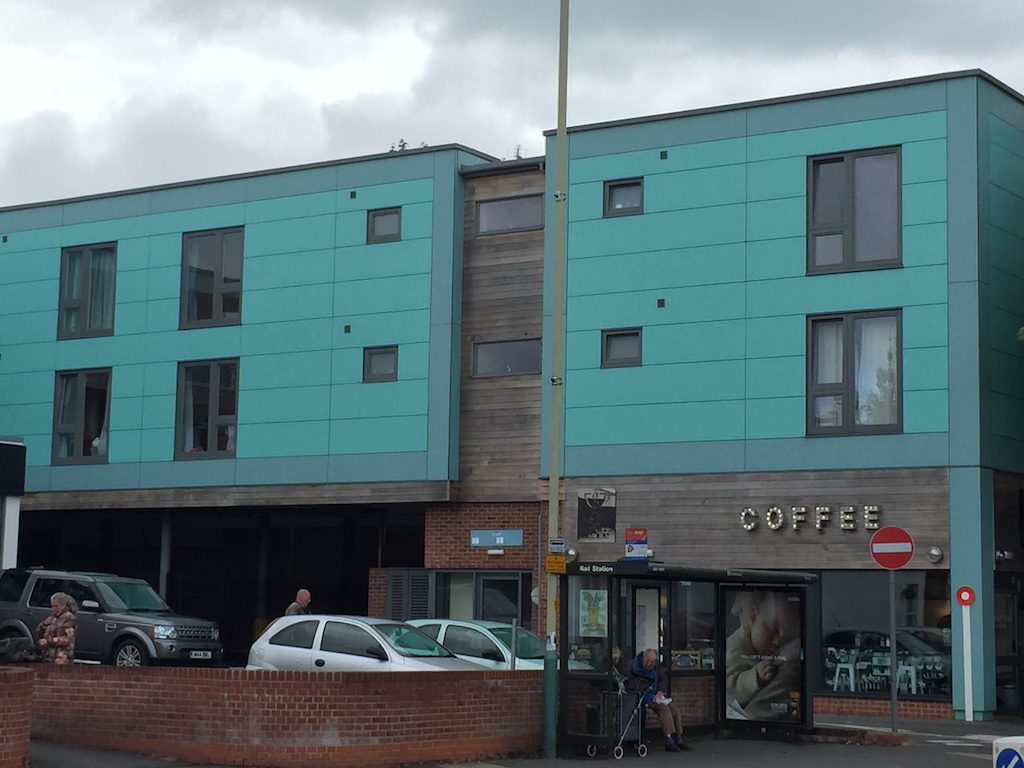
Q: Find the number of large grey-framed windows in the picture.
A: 6